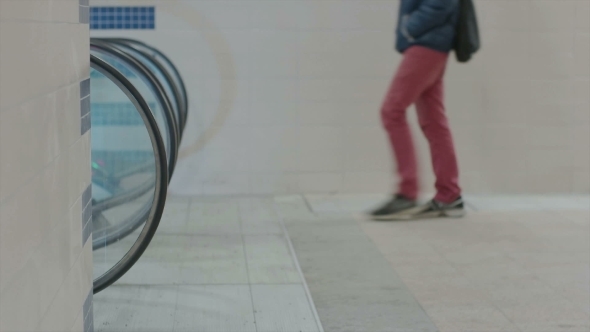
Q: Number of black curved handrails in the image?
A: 4